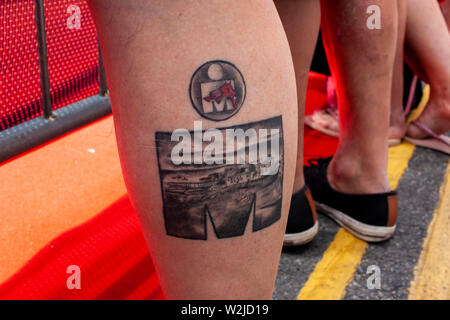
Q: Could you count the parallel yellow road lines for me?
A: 2